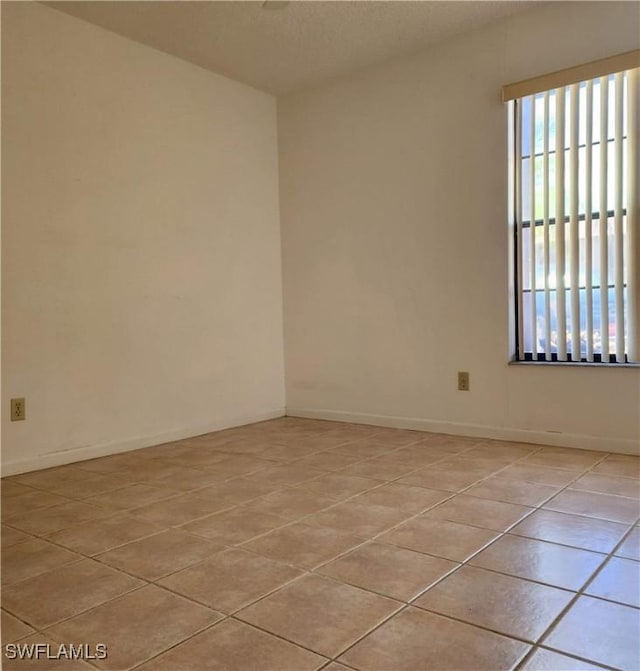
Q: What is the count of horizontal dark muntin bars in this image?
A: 3